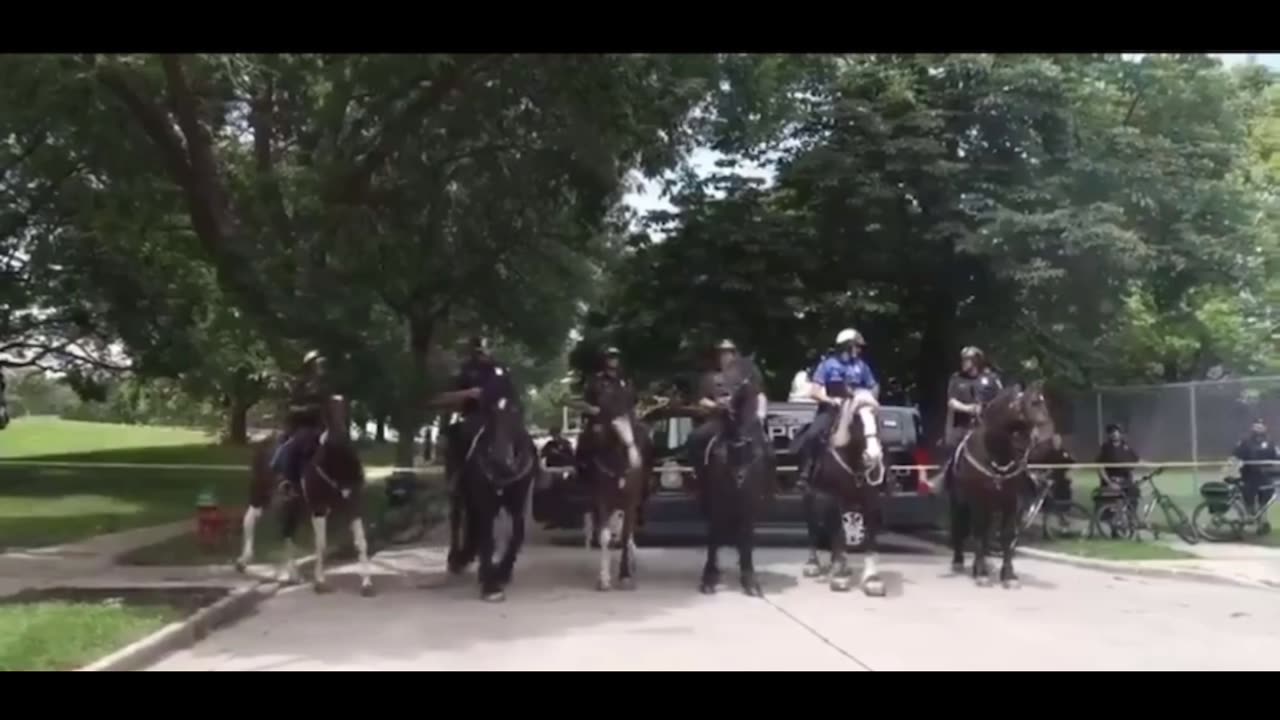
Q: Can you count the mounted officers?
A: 6